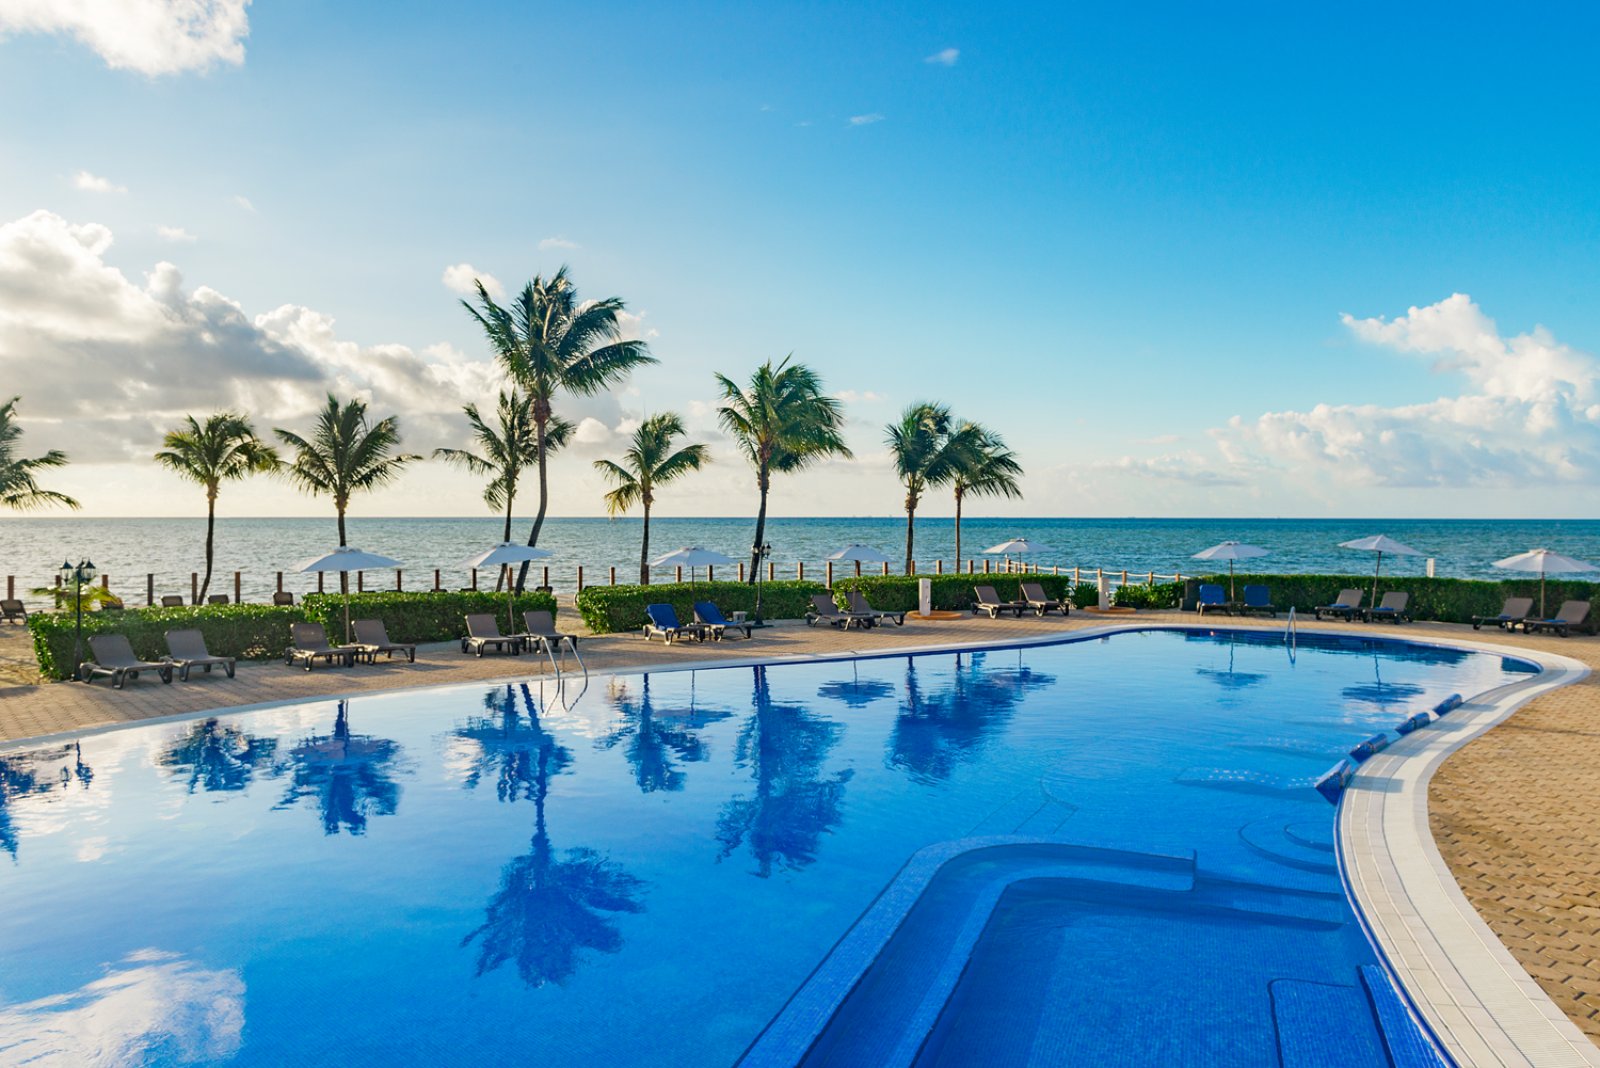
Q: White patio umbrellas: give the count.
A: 8